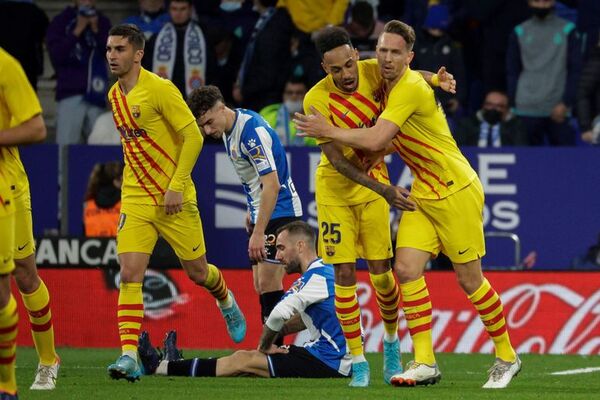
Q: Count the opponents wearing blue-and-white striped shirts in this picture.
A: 2